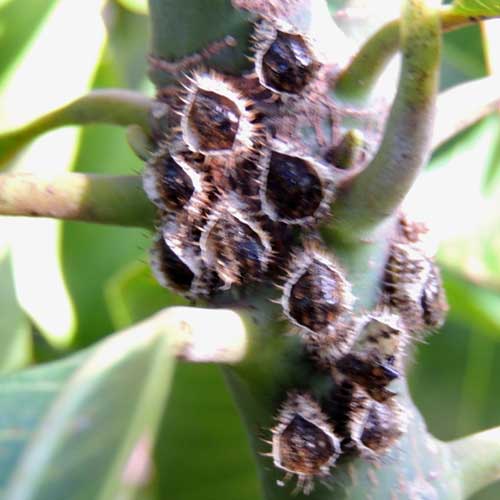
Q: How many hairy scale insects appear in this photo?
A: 11